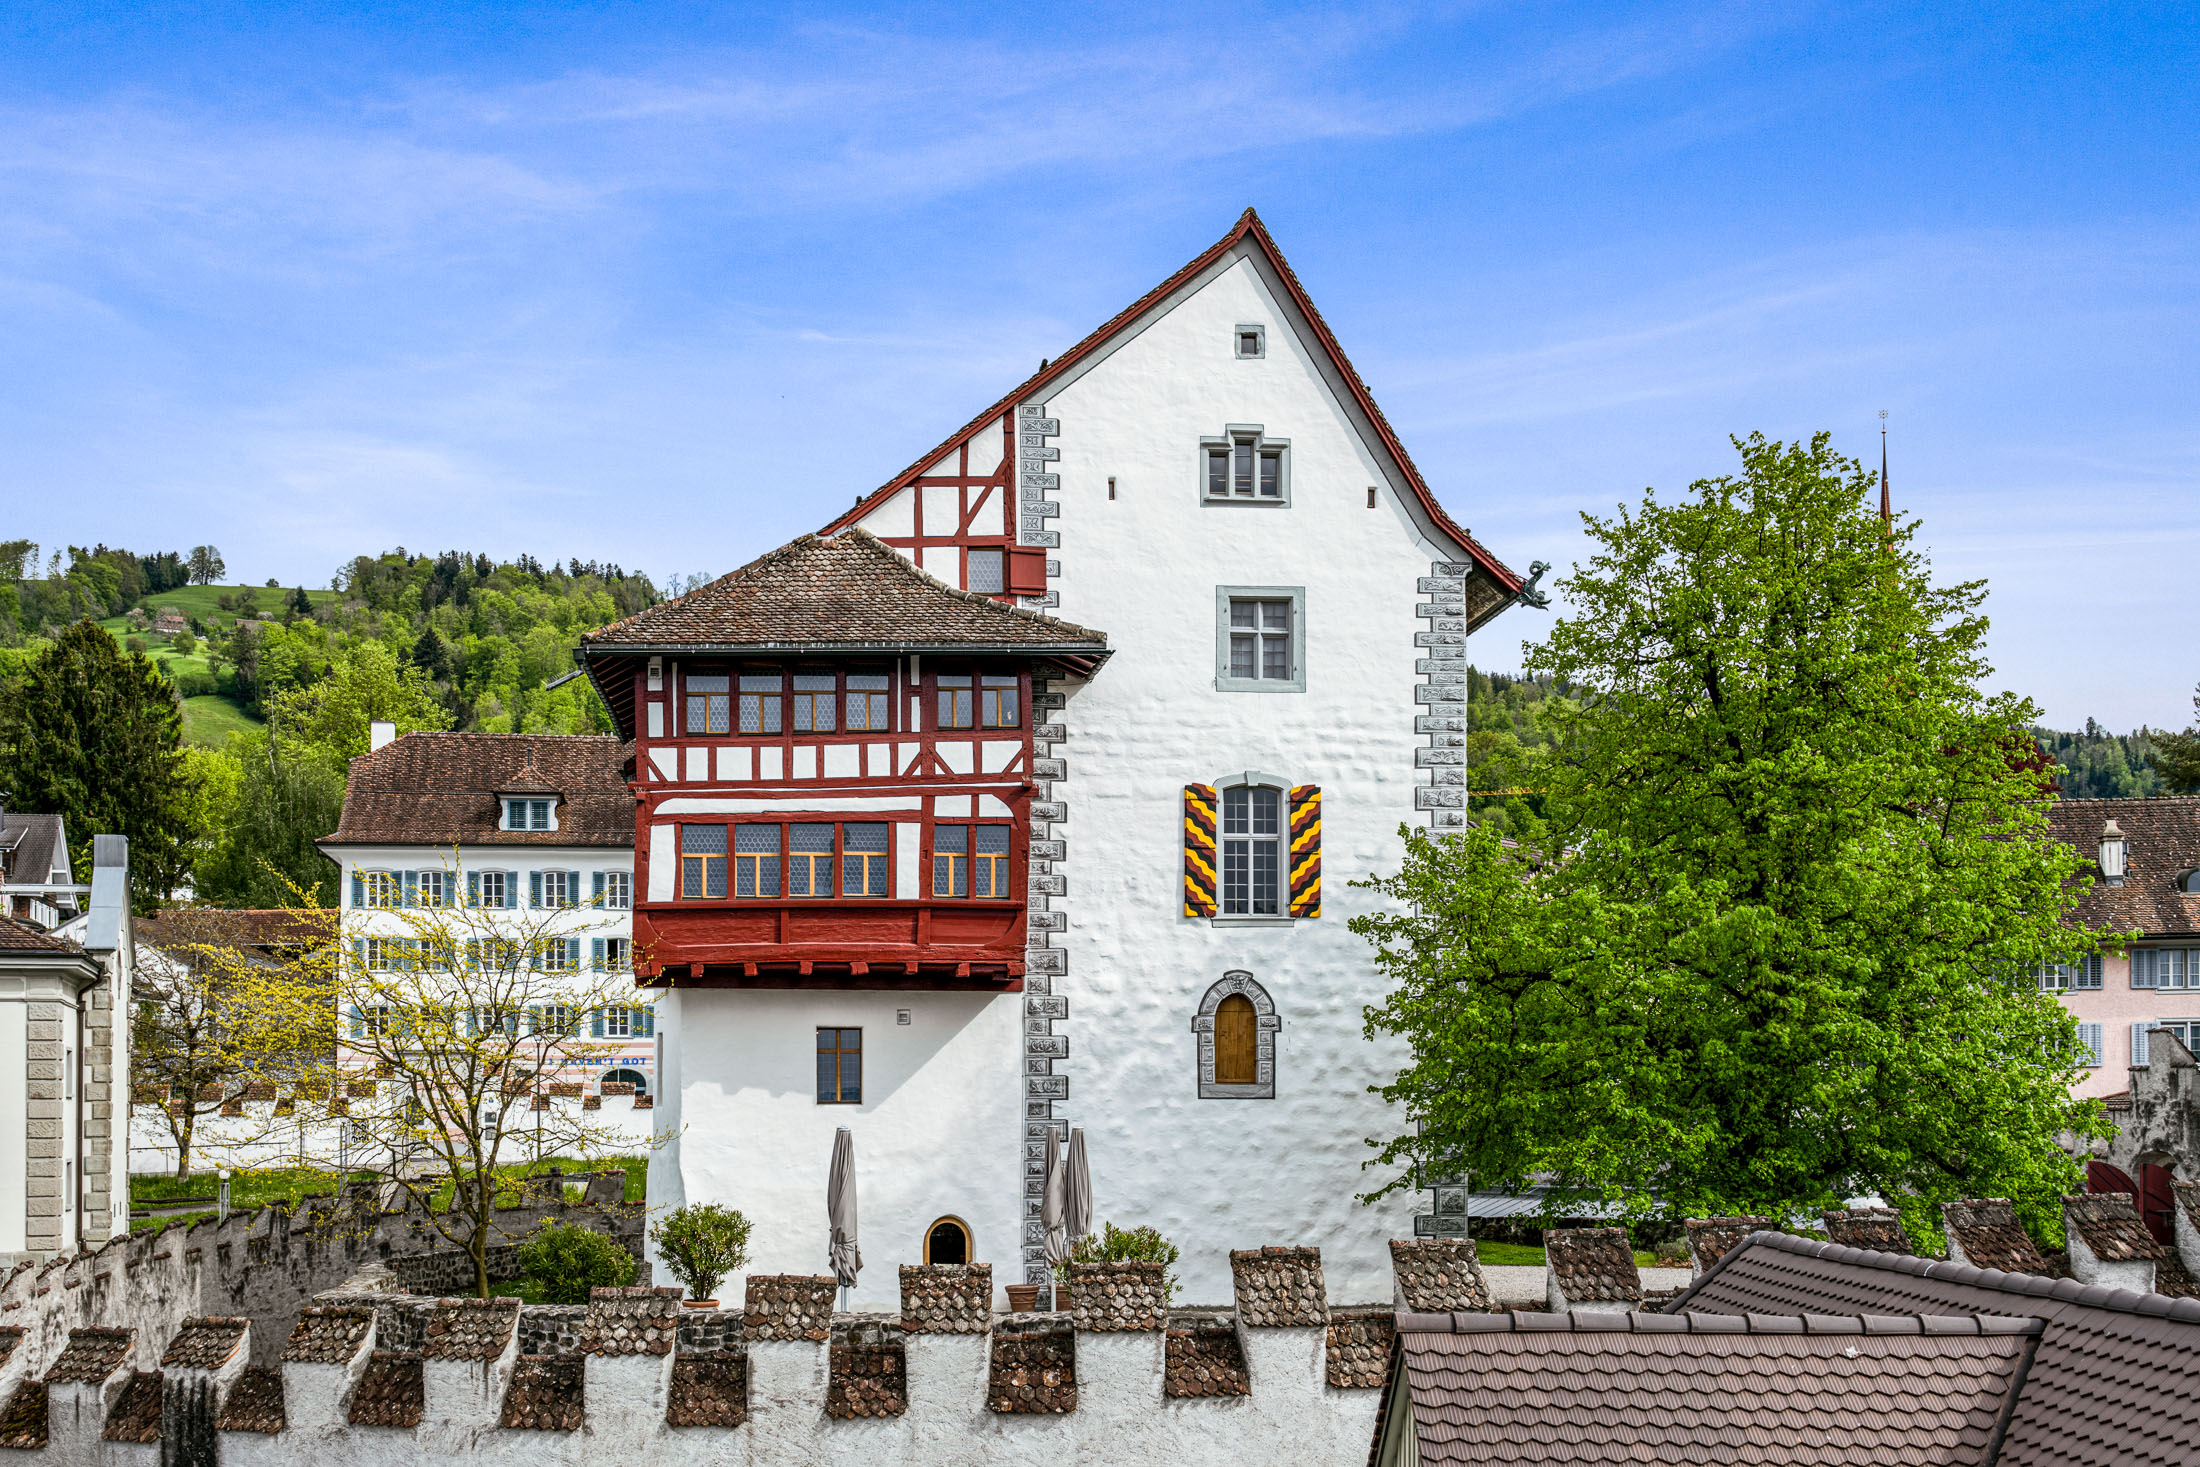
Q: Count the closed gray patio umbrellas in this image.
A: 3